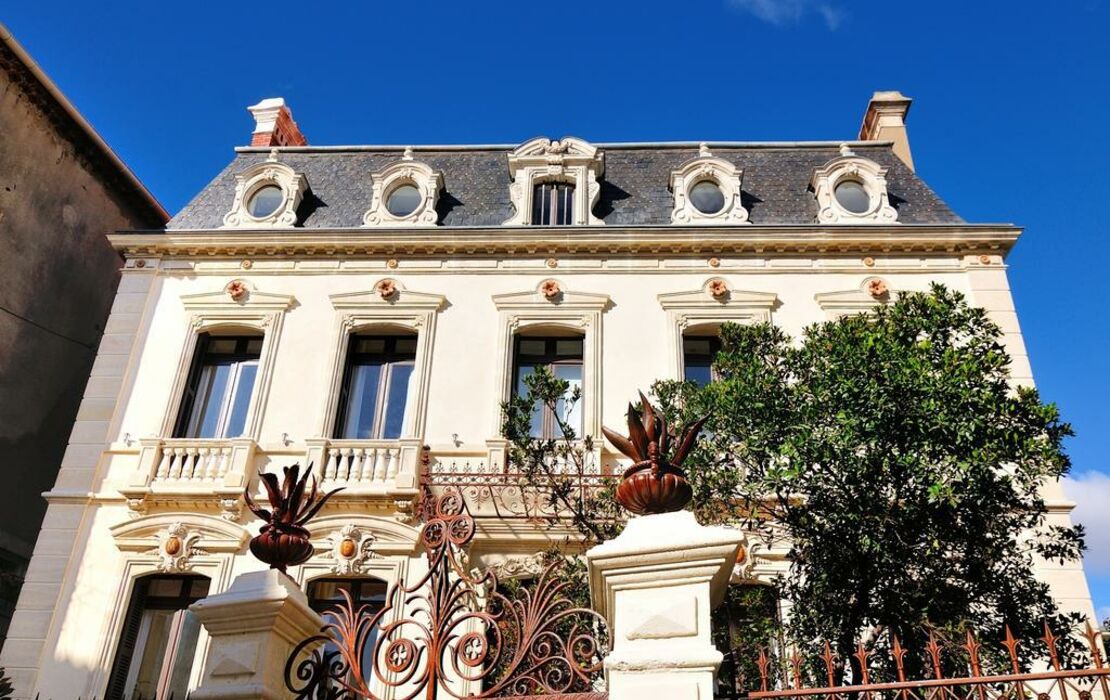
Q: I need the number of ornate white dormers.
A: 5